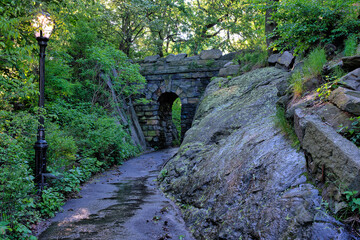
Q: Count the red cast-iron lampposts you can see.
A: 0